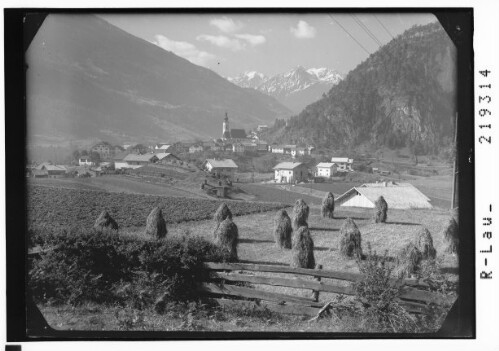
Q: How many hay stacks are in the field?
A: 13